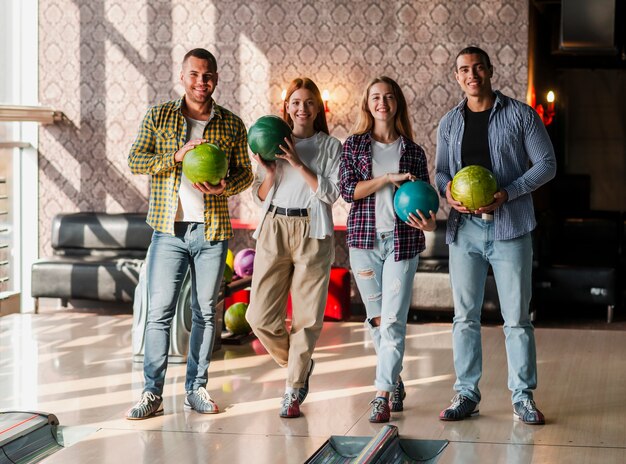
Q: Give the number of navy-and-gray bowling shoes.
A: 8